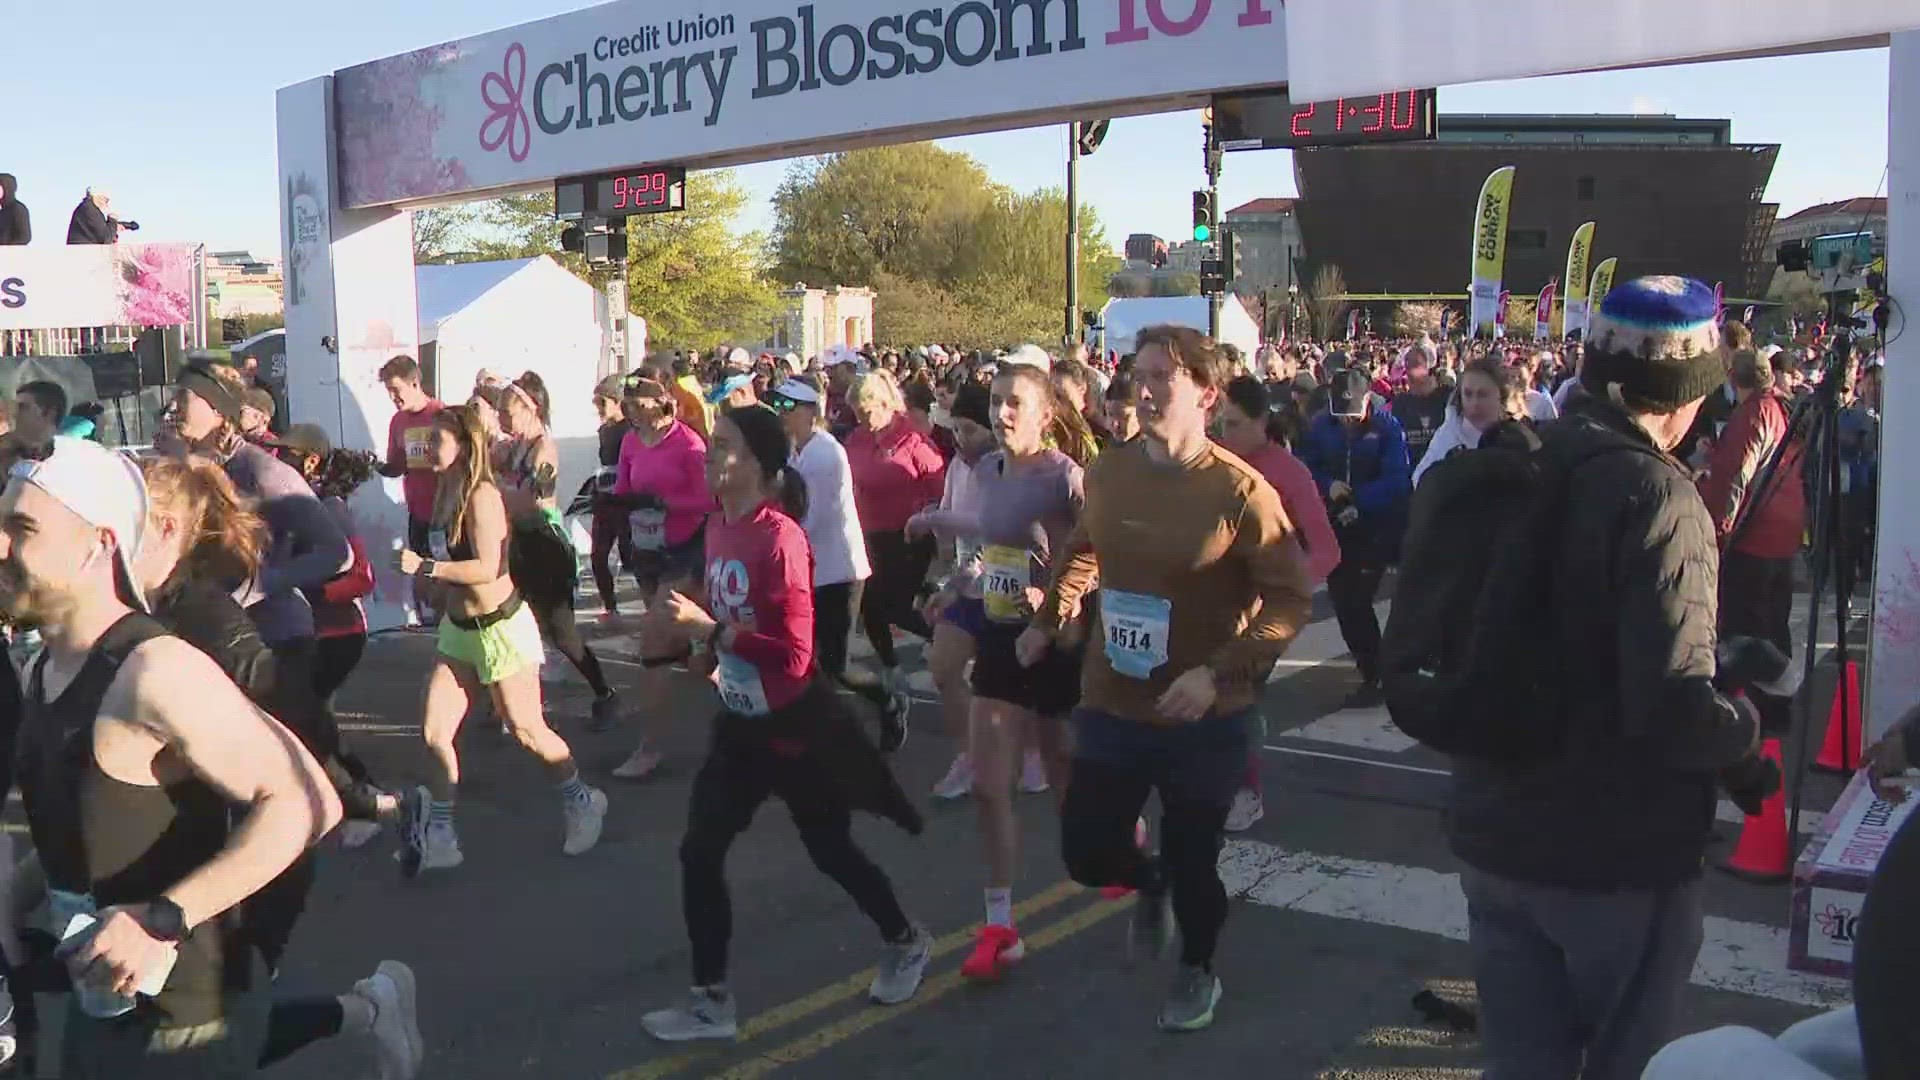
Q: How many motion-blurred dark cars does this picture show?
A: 0